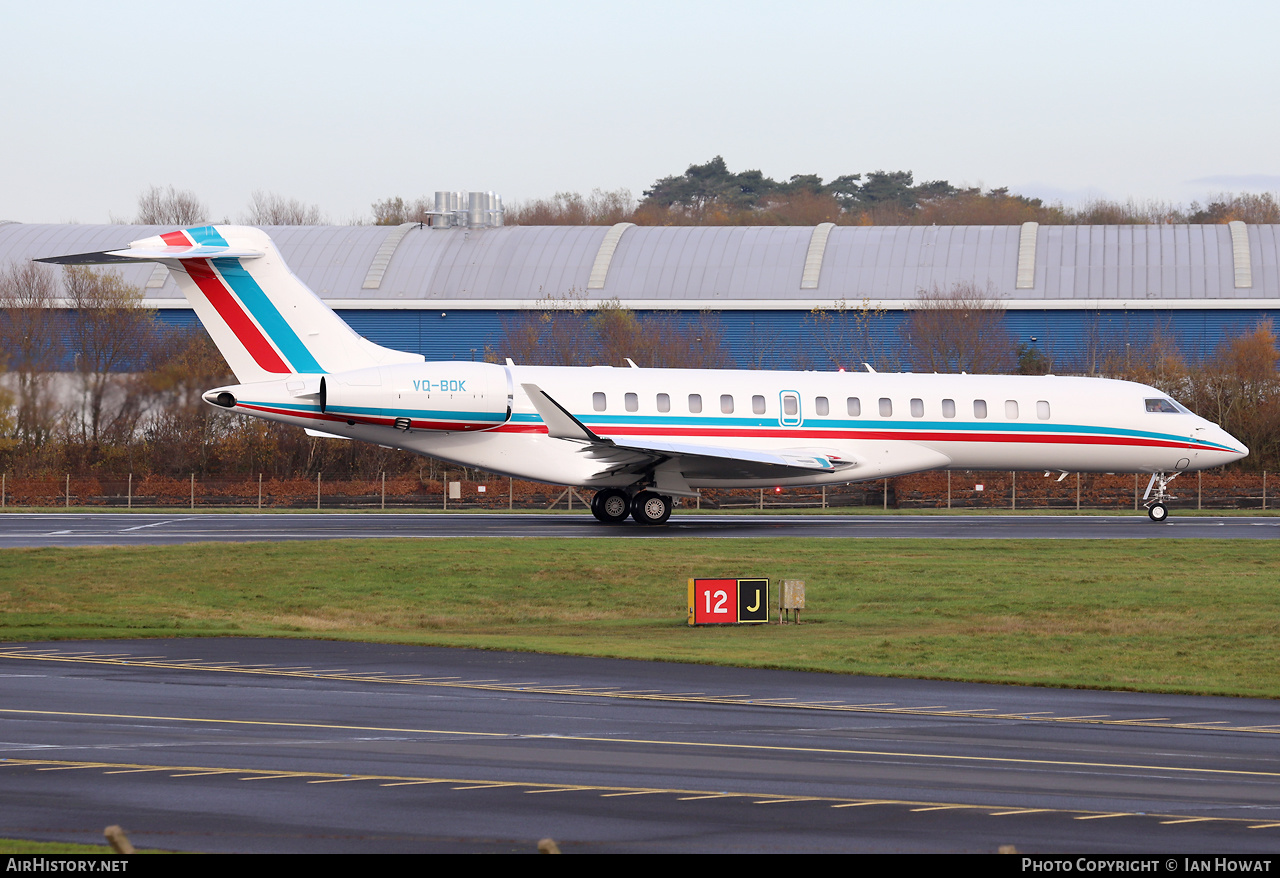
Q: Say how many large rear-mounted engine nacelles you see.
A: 1